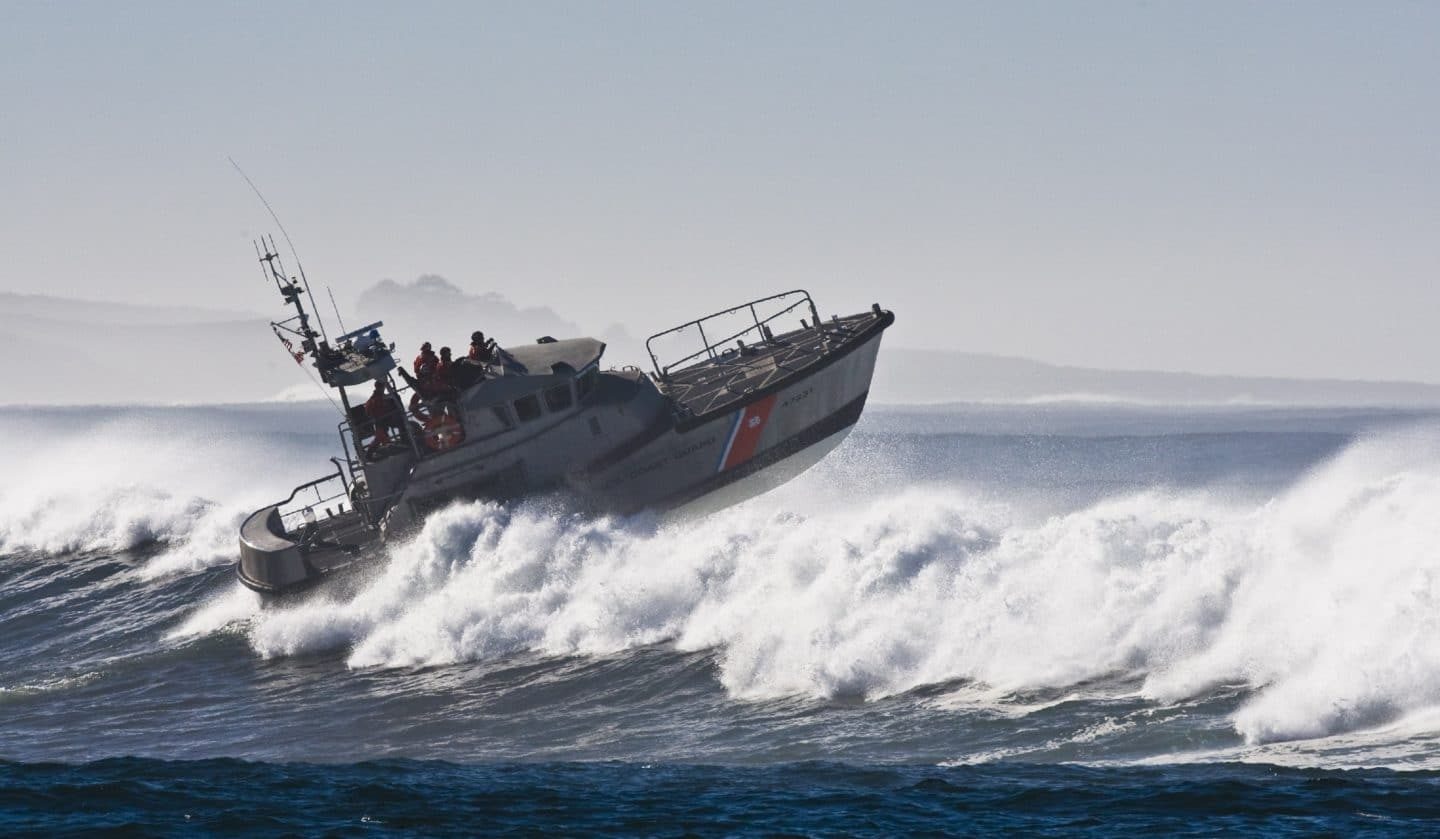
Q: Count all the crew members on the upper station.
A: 3